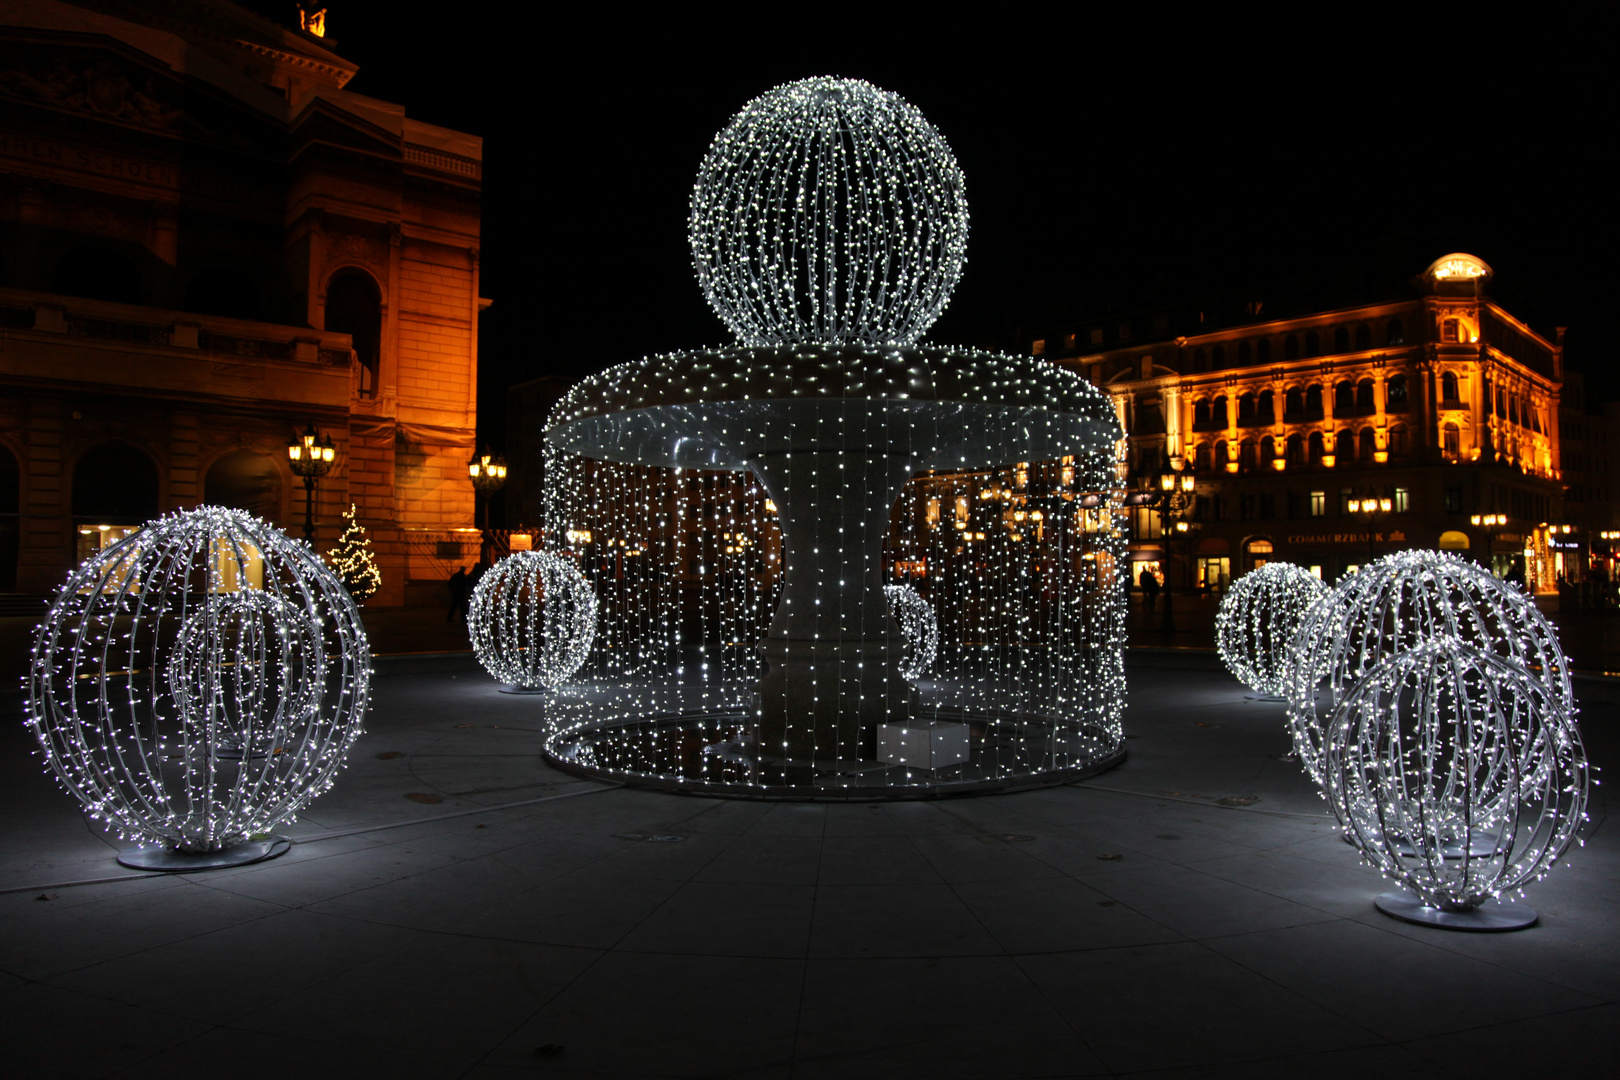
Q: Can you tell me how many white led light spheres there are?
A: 8